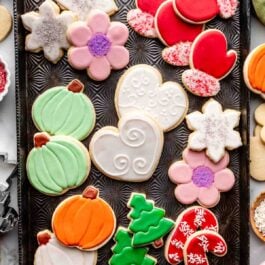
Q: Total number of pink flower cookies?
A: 2